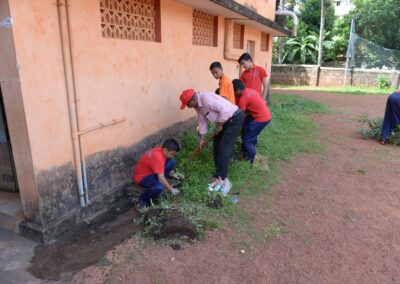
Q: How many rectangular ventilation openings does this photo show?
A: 4